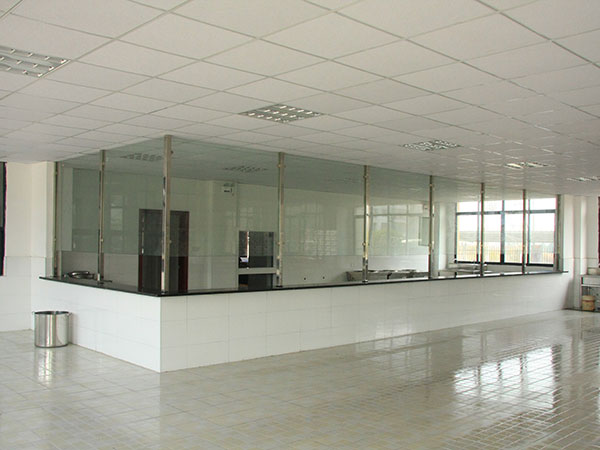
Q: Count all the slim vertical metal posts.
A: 9